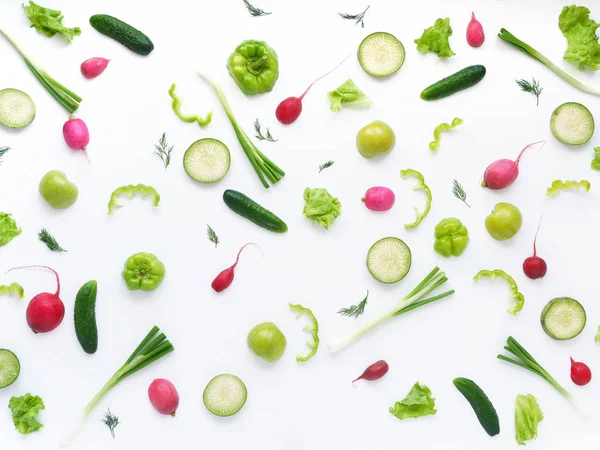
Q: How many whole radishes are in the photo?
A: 12